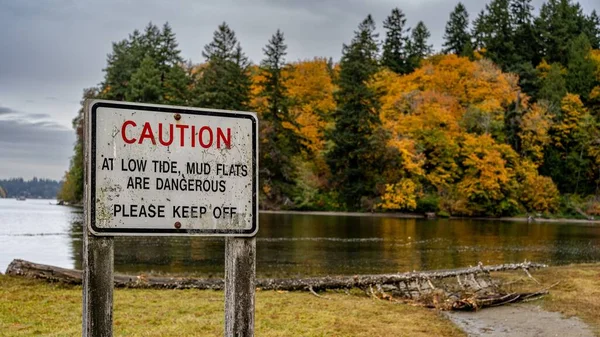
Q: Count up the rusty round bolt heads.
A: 2